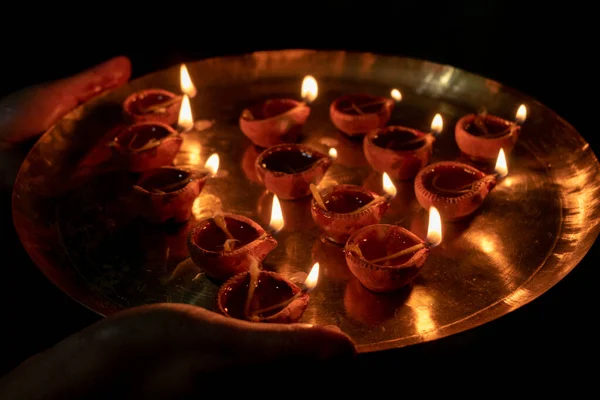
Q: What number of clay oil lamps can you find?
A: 13